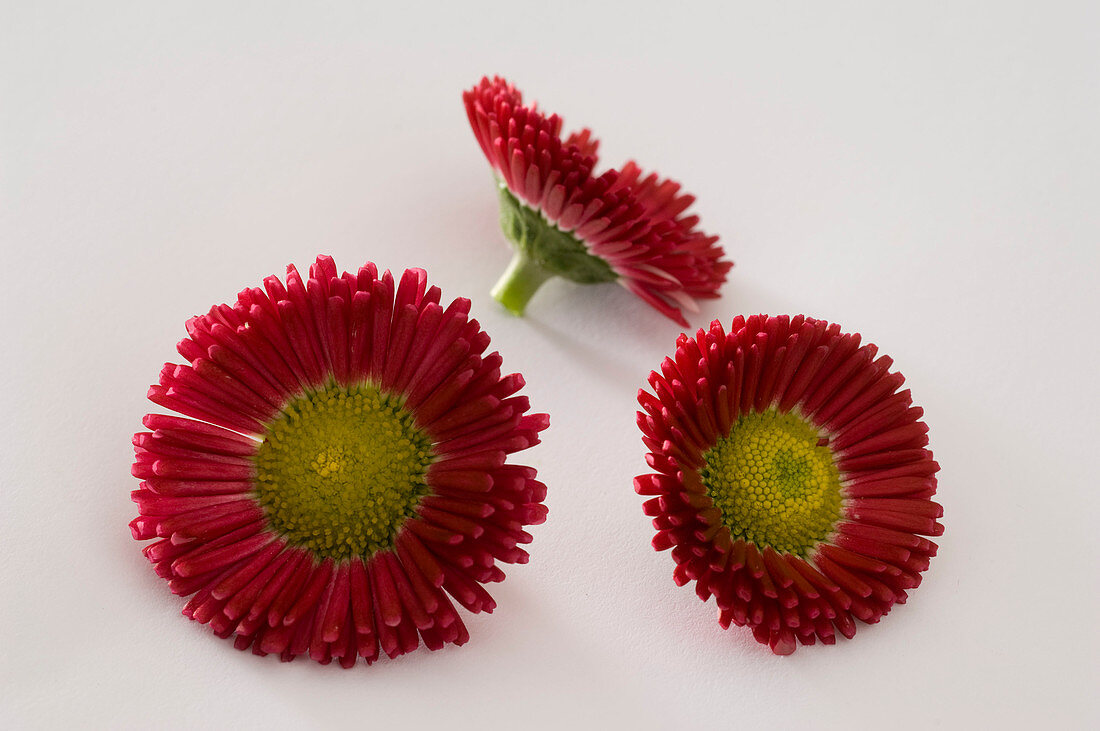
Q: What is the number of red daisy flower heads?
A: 3